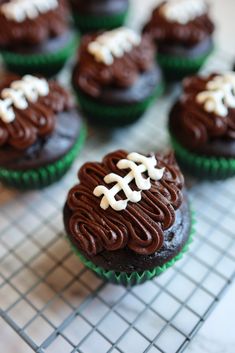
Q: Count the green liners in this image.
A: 7